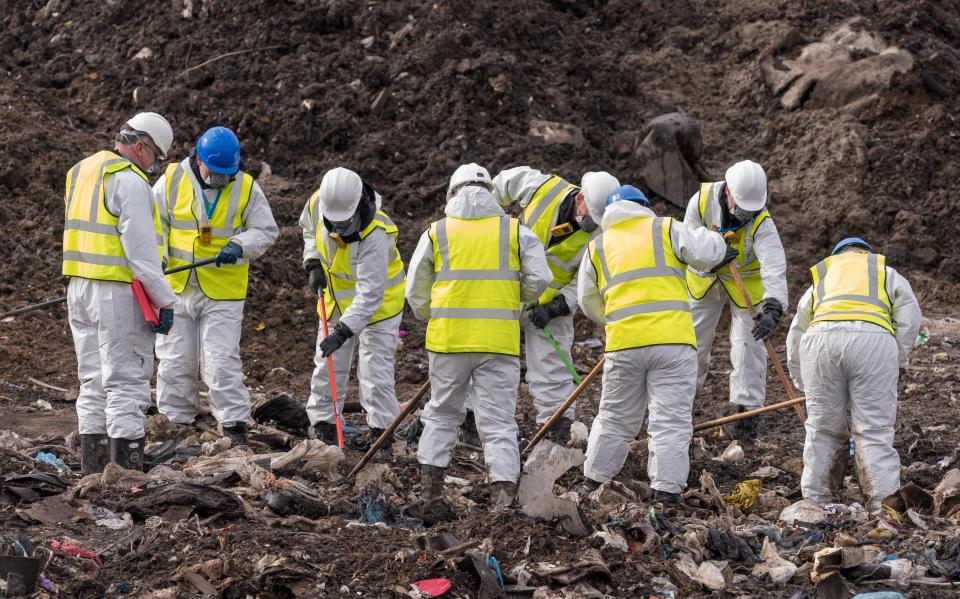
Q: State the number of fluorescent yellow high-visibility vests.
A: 8